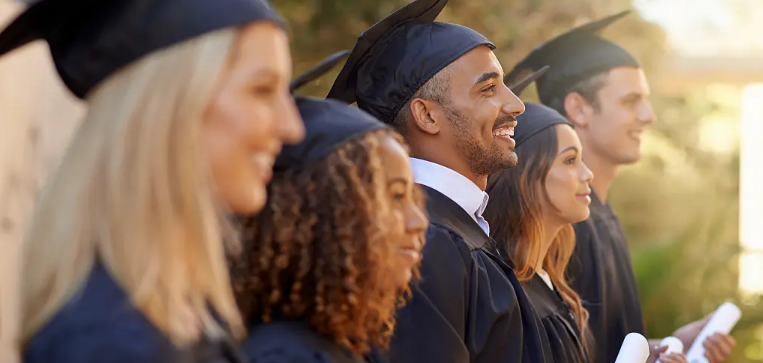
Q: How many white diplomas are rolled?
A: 3